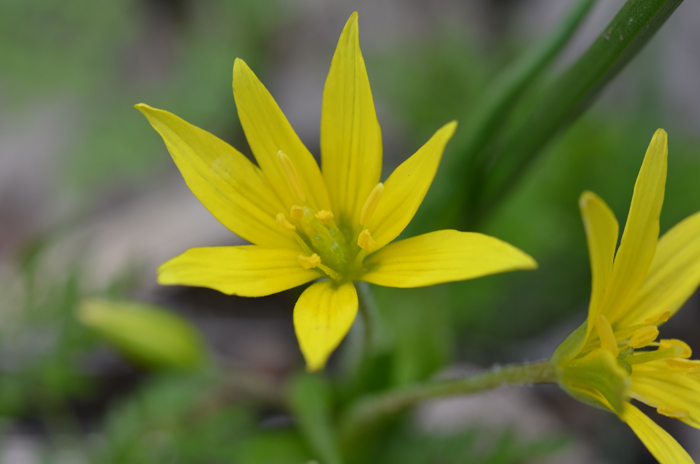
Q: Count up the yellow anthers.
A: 13